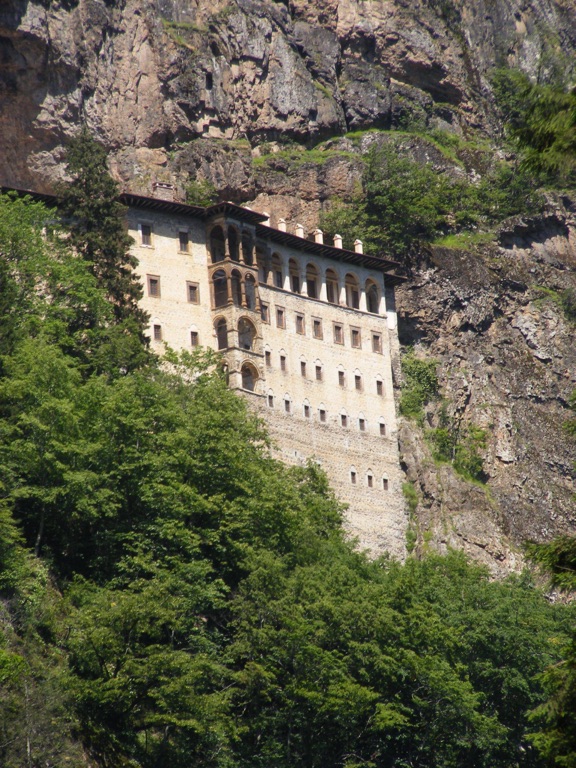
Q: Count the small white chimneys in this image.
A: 6